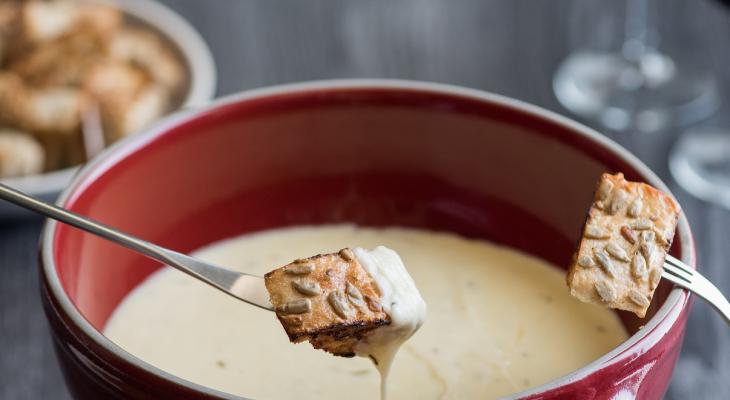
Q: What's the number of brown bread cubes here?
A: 2